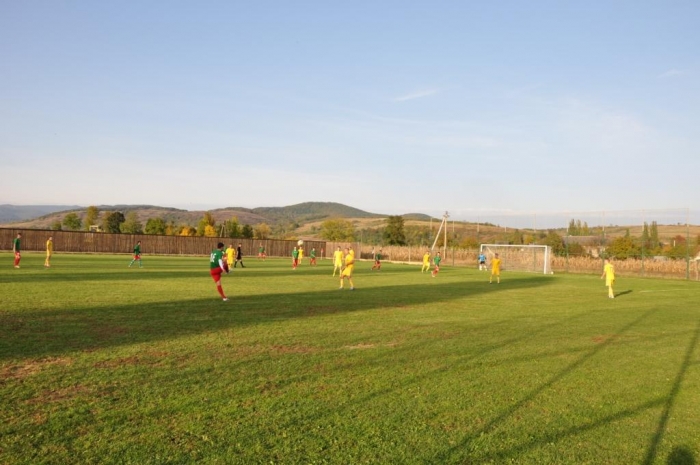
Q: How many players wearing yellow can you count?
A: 9